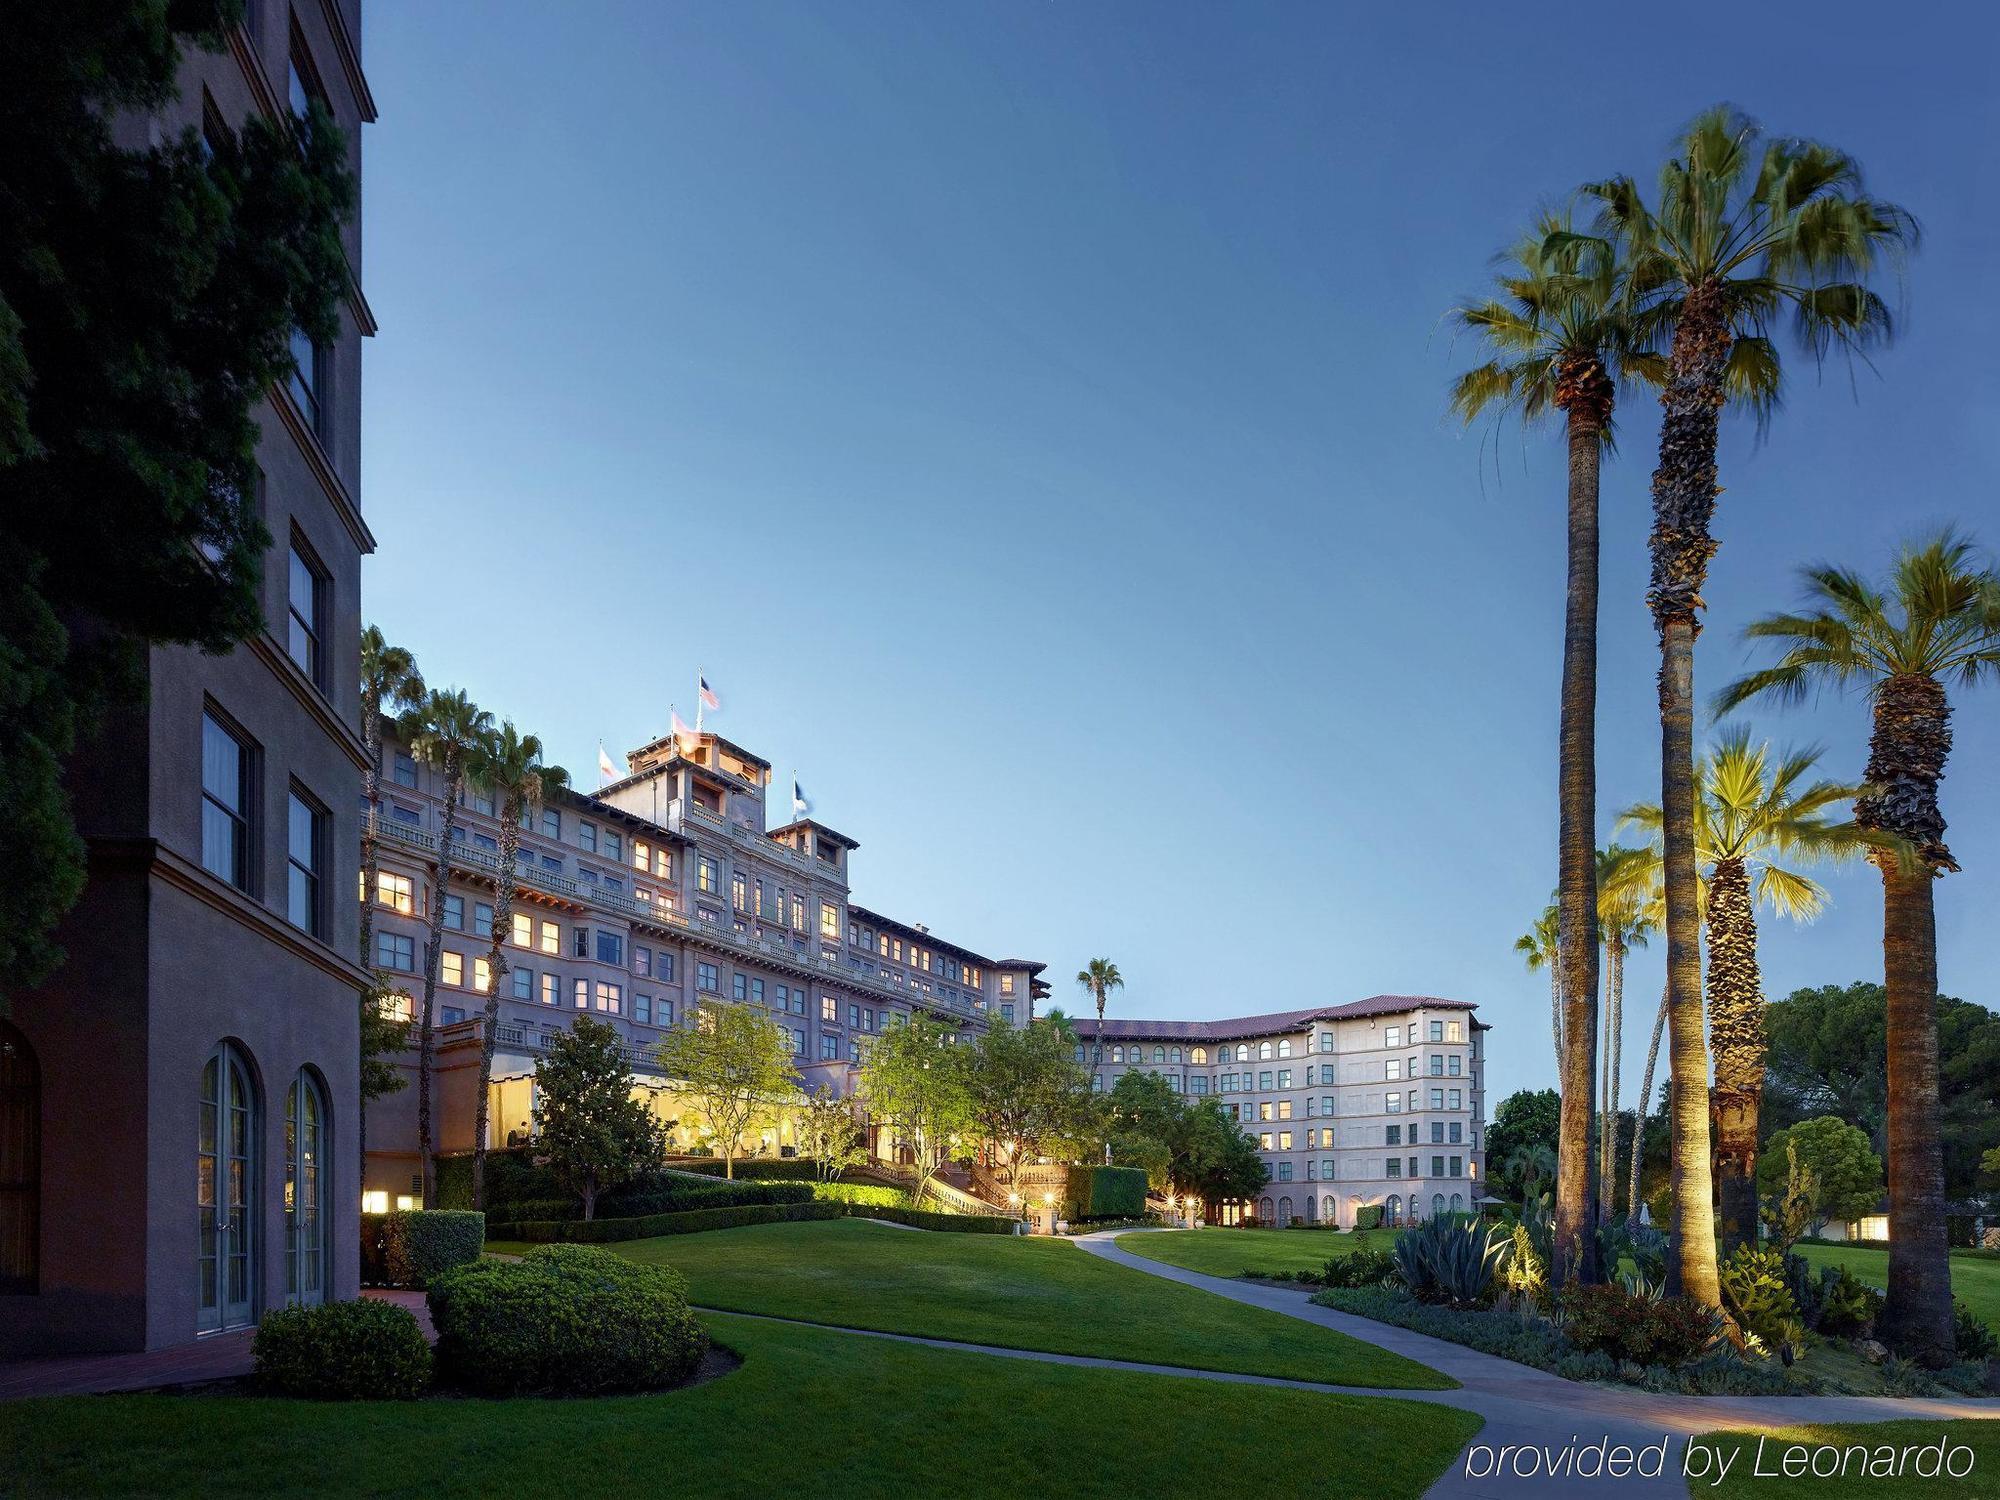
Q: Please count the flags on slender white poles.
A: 4